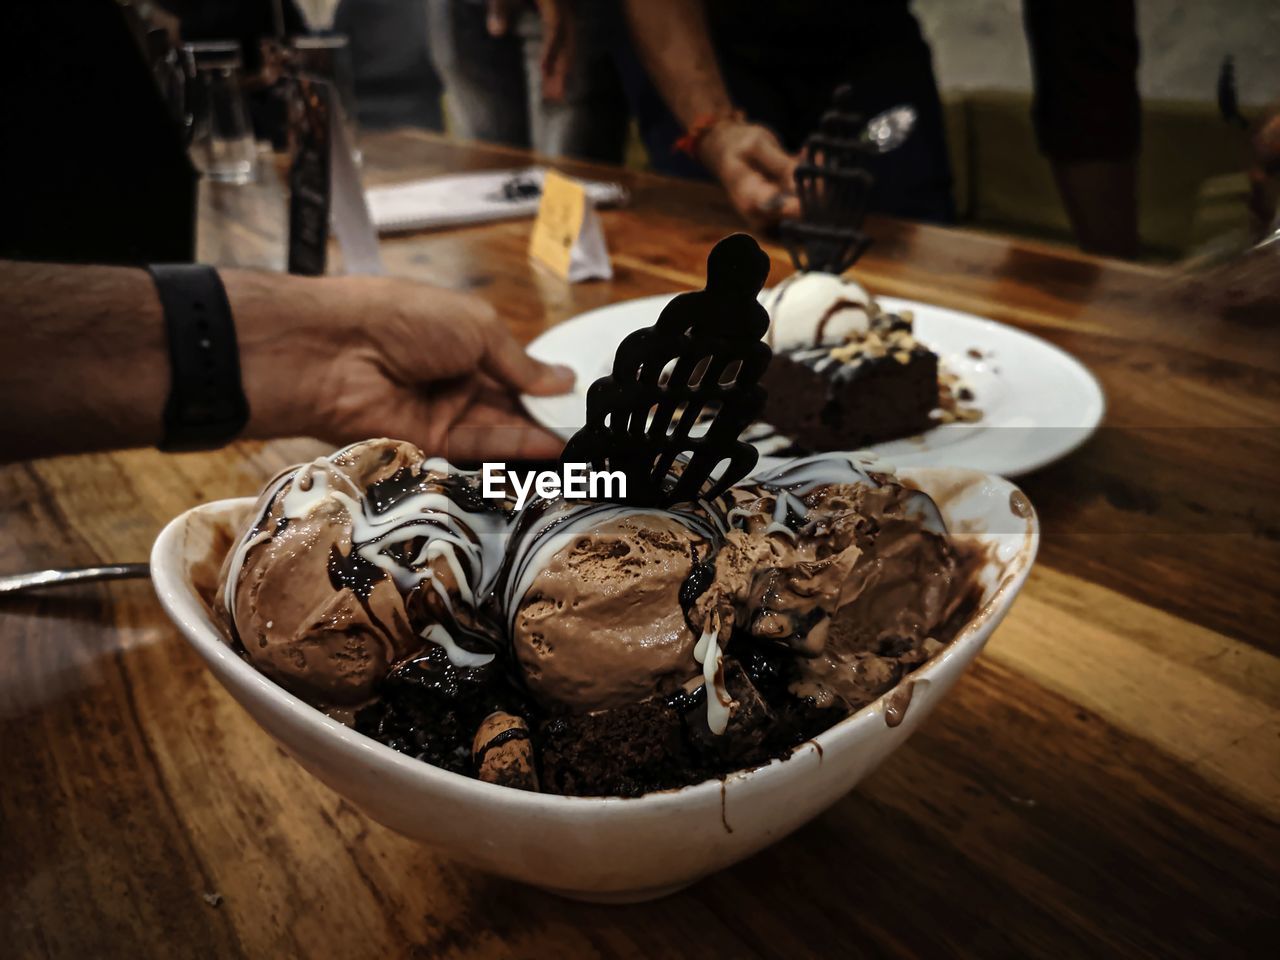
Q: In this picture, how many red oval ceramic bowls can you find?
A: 0